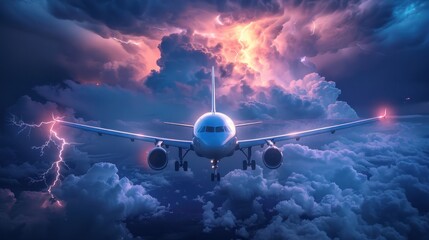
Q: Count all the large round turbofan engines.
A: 2